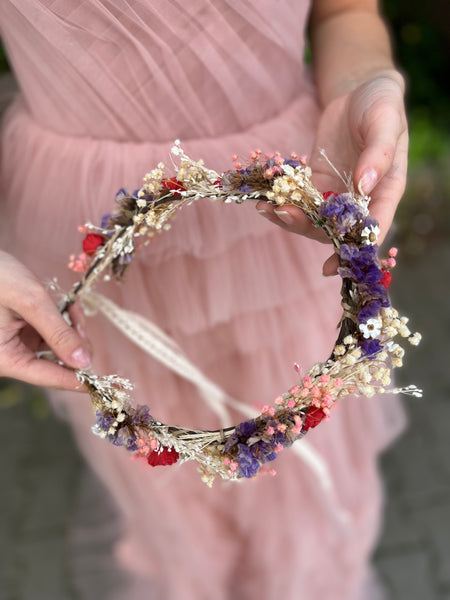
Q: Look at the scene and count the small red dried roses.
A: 6